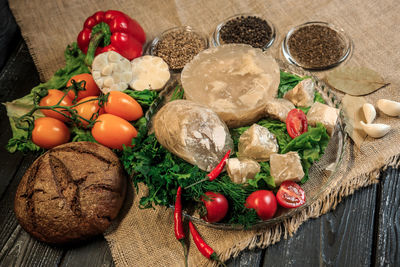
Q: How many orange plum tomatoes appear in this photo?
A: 6